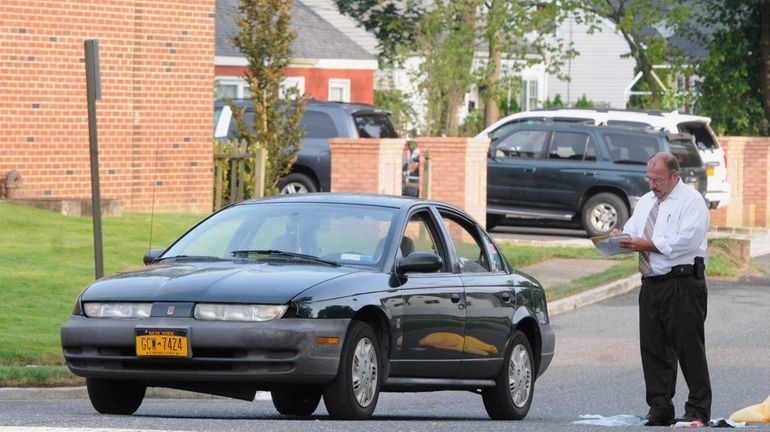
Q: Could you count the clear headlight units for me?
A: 2